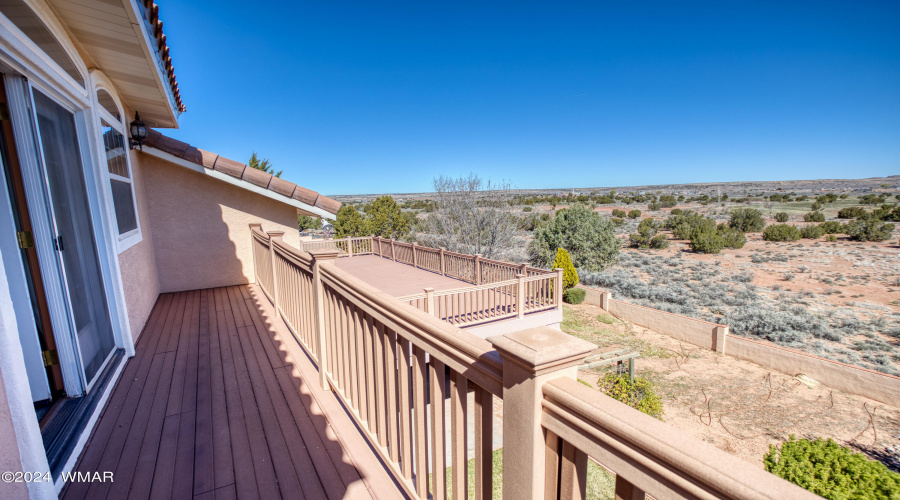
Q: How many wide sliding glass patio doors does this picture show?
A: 1